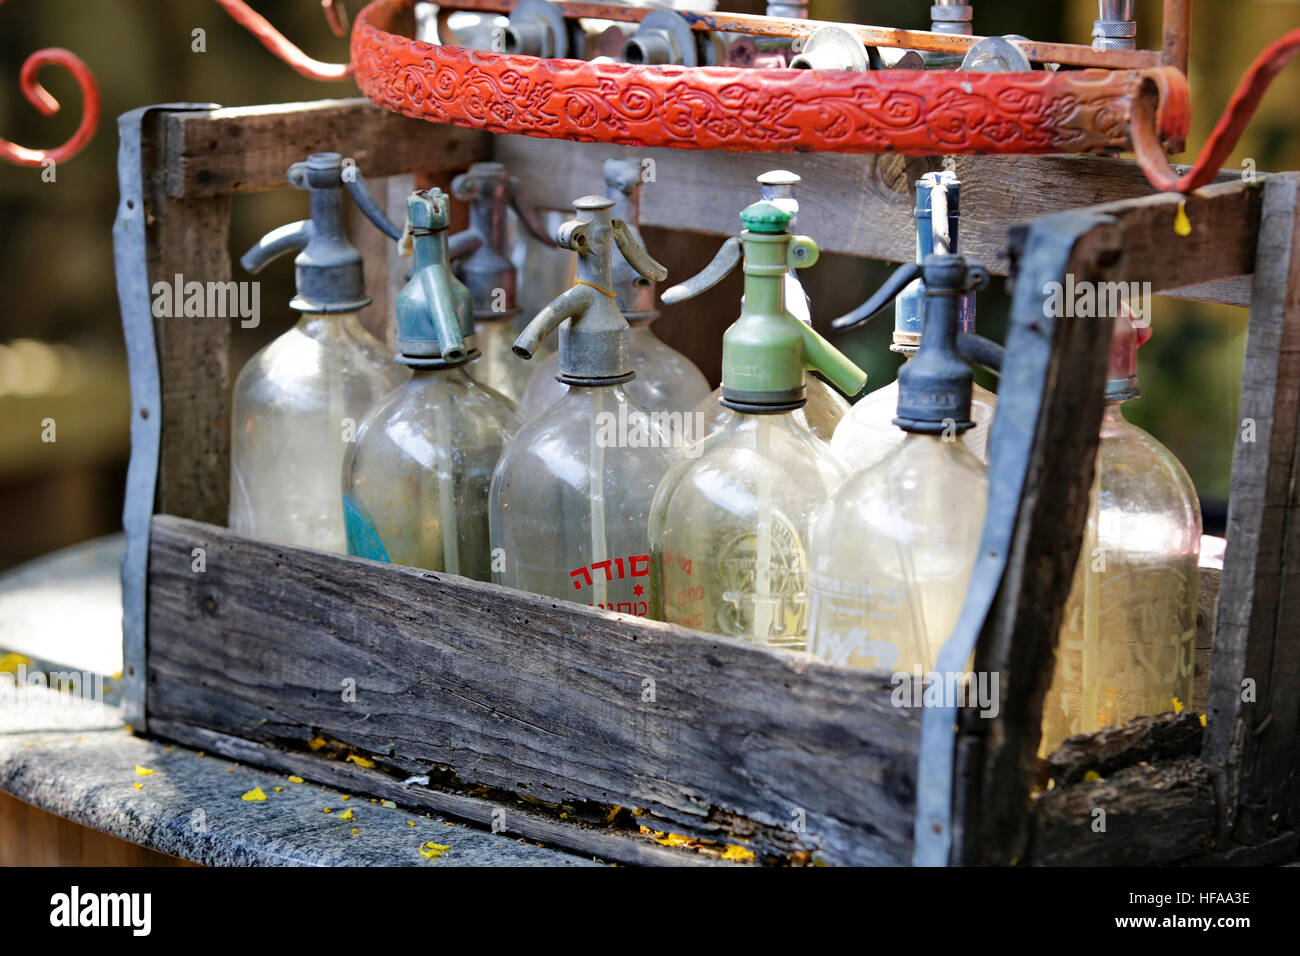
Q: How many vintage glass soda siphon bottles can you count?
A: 10